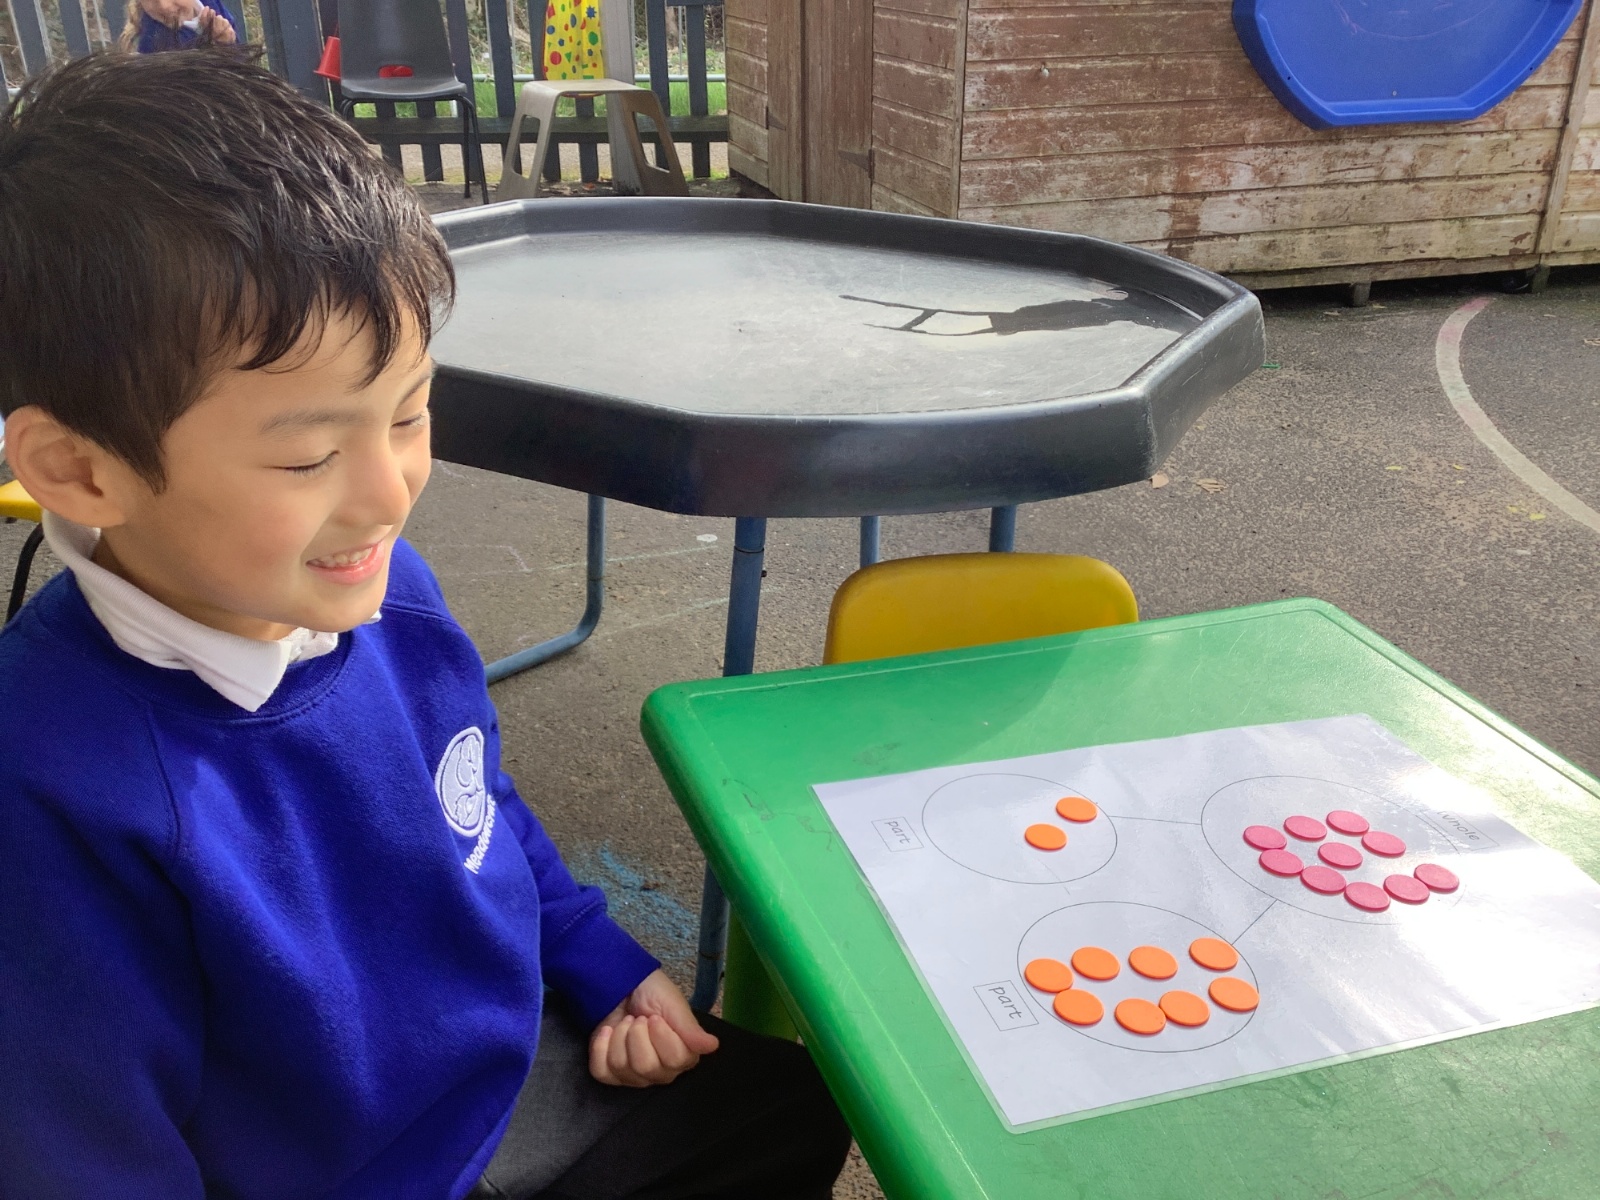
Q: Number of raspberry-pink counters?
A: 10